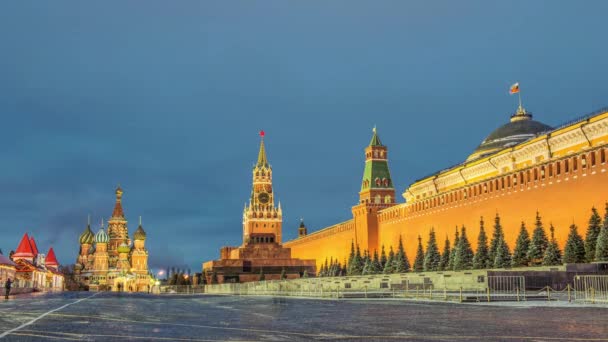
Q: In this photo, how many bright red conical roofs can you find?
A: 3